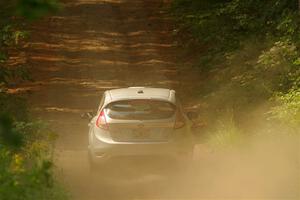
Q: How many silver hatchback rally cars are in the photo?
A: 1